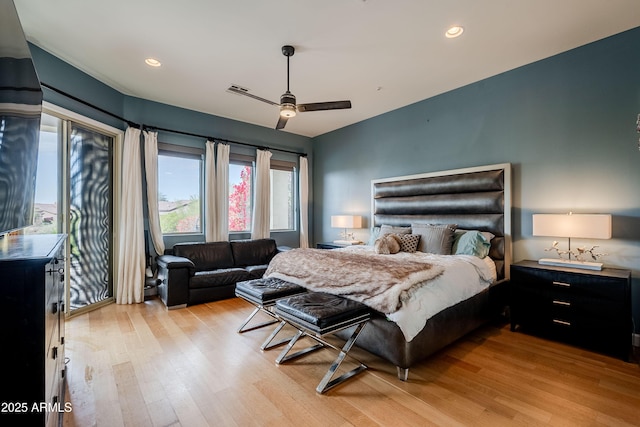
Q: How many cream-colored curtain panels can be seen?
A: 6